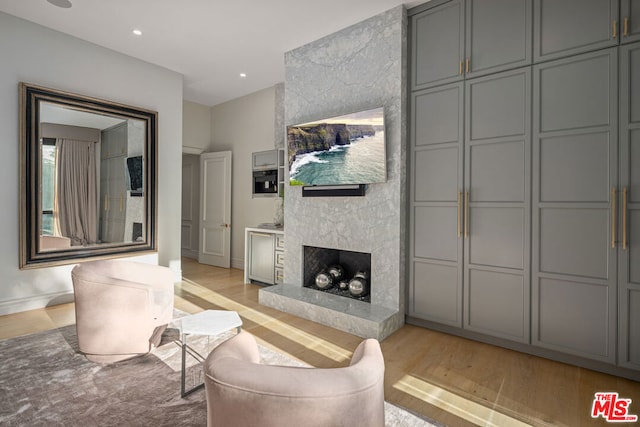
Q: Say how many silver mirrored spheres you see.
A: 5